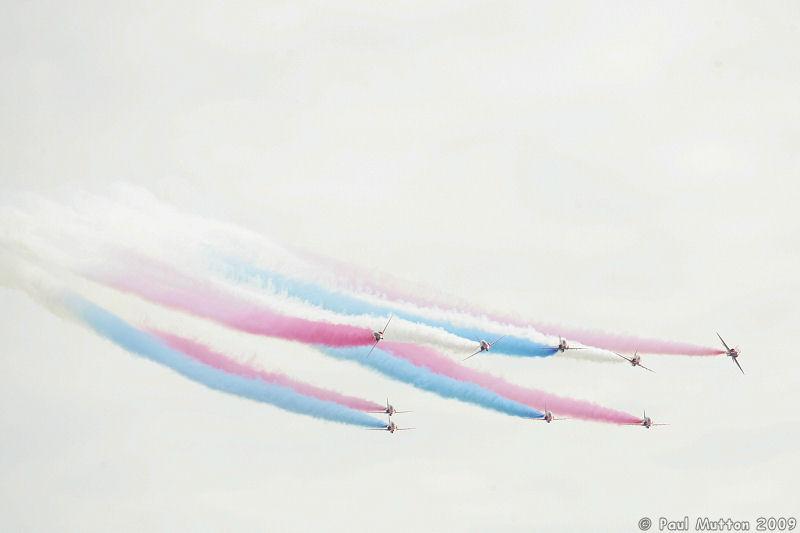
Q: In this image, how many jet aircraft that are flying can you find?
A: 9